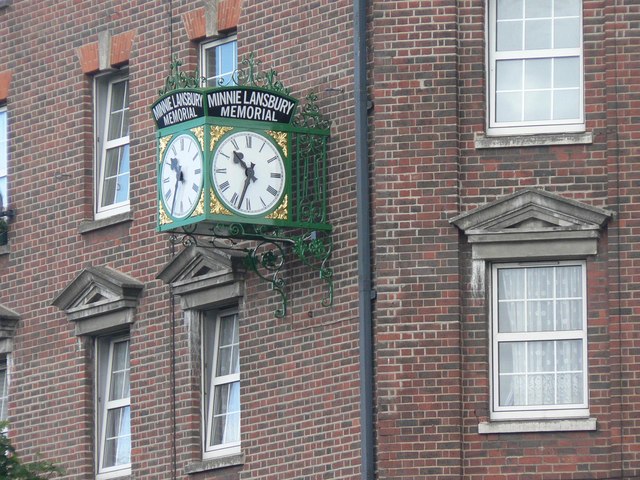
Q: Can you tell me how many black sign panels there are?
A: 2